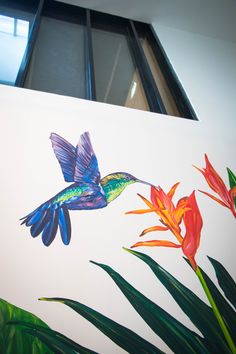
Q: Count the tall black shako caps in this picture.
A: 0